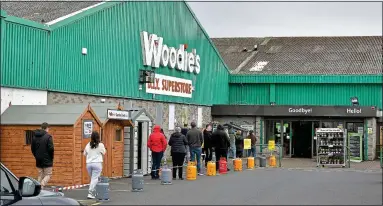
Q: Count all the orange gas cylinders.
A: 5